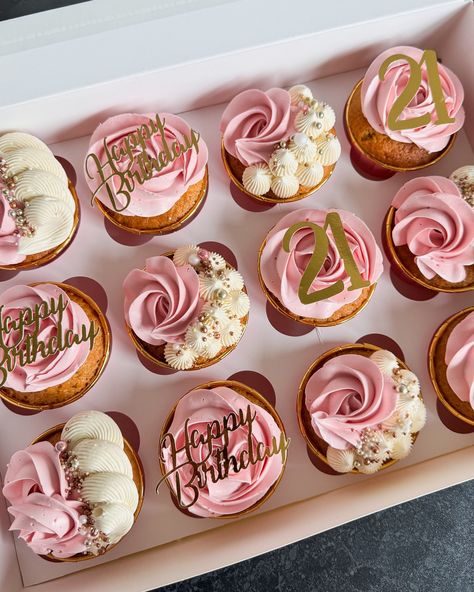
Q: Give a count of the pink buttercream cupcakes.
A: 12